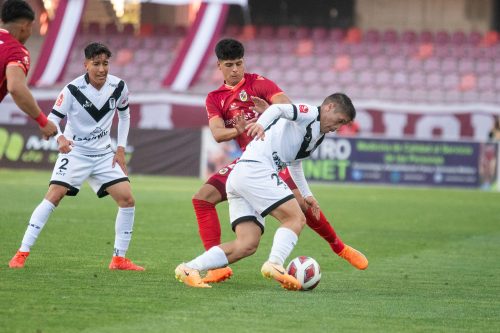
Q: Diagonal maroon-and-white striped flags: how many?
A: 2